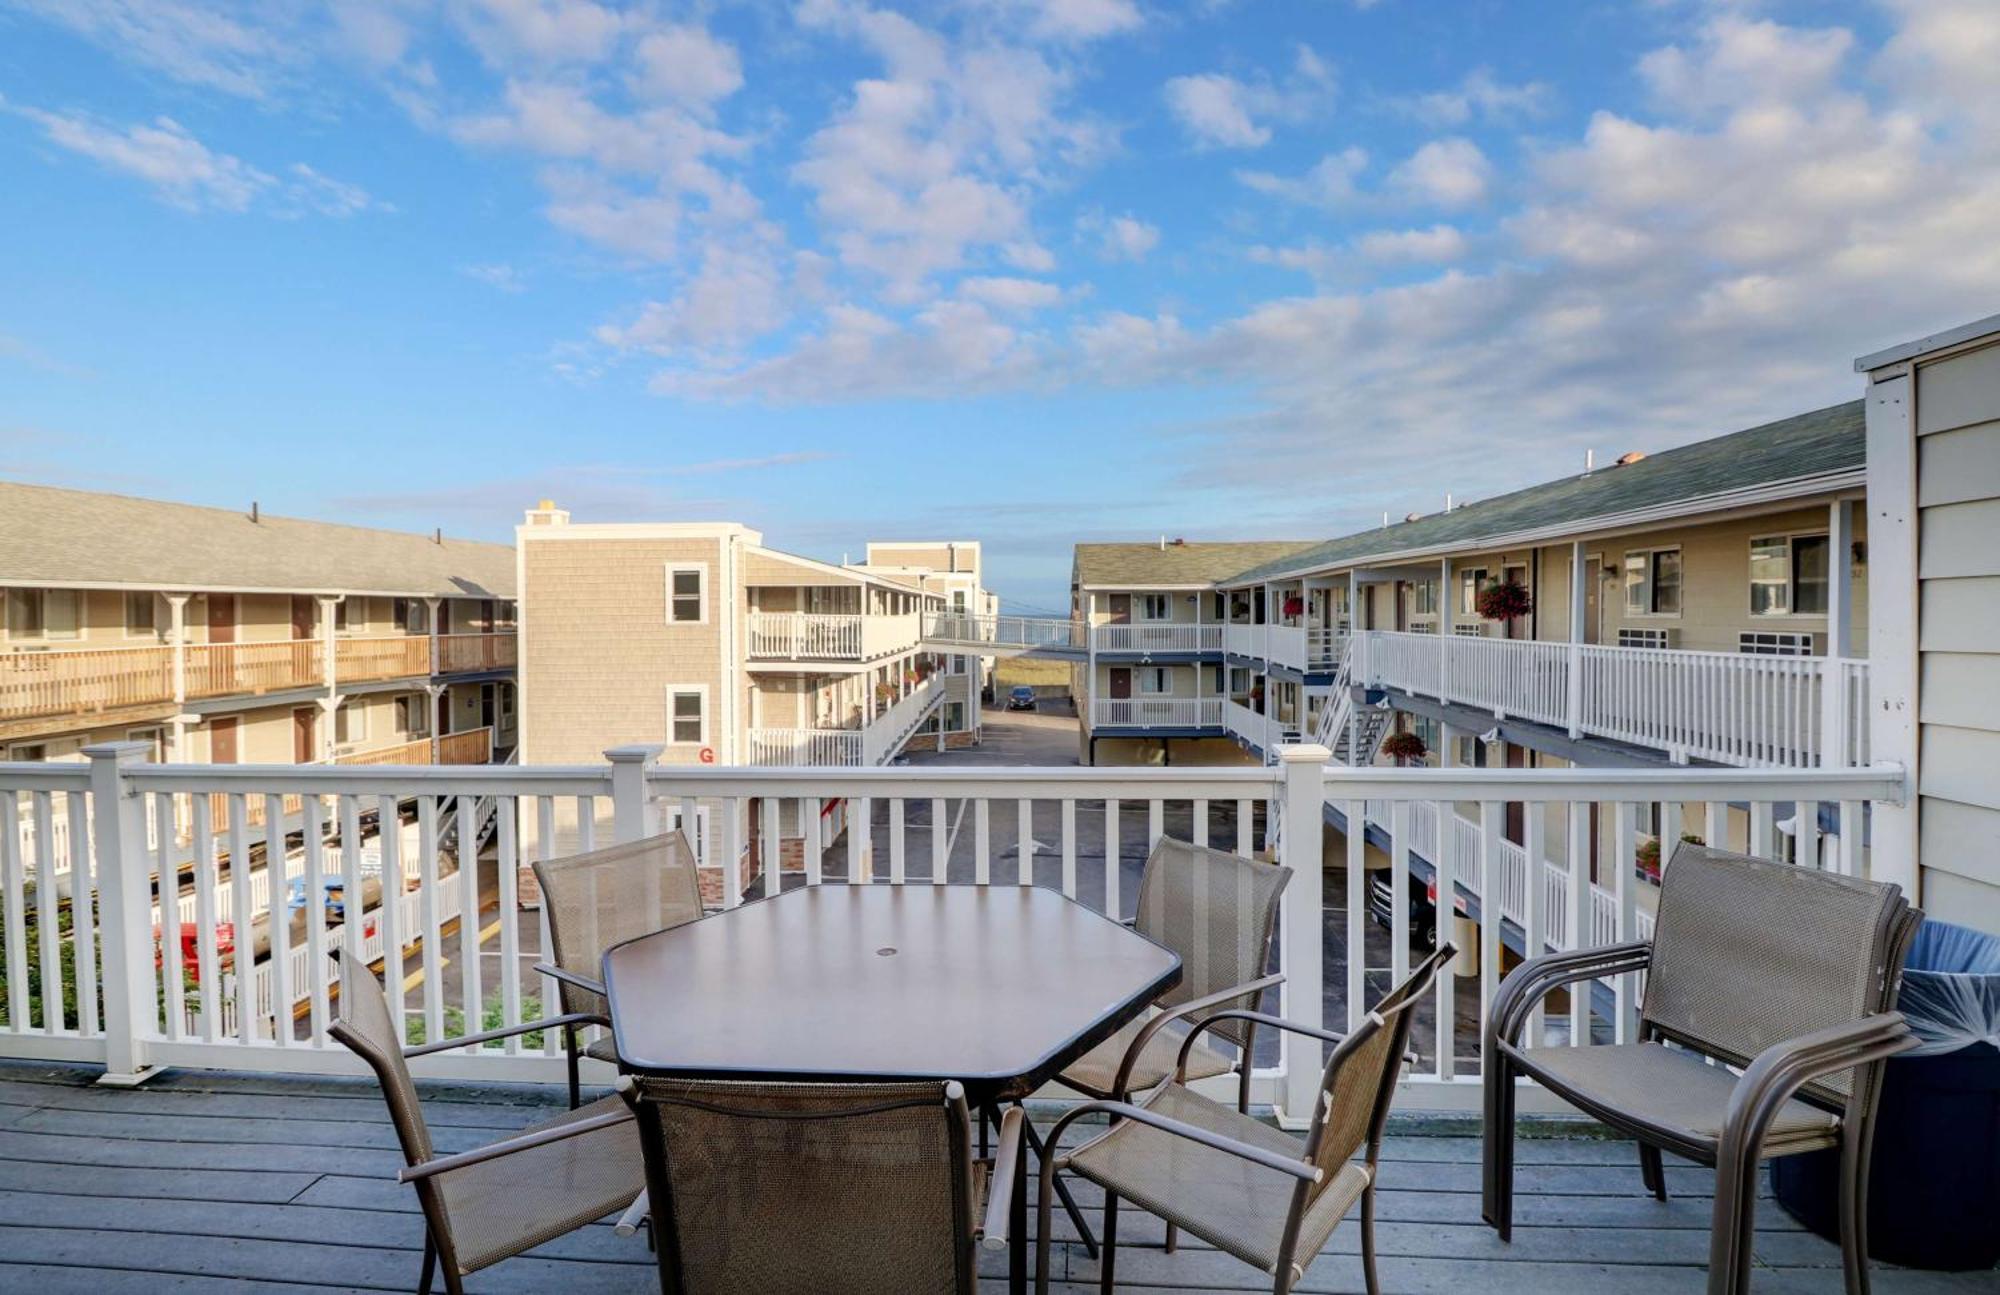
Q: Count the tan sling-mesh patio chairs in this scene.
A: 8